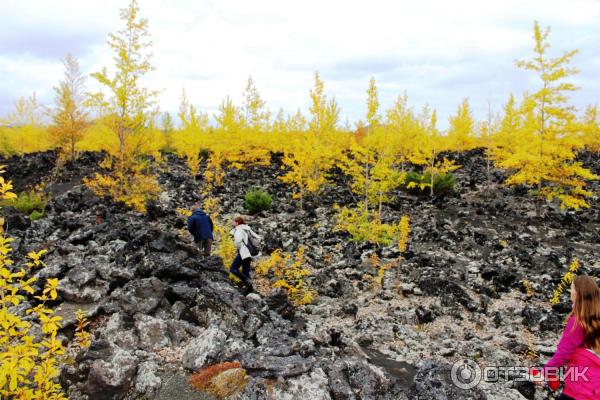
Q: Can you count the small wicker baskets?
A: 0